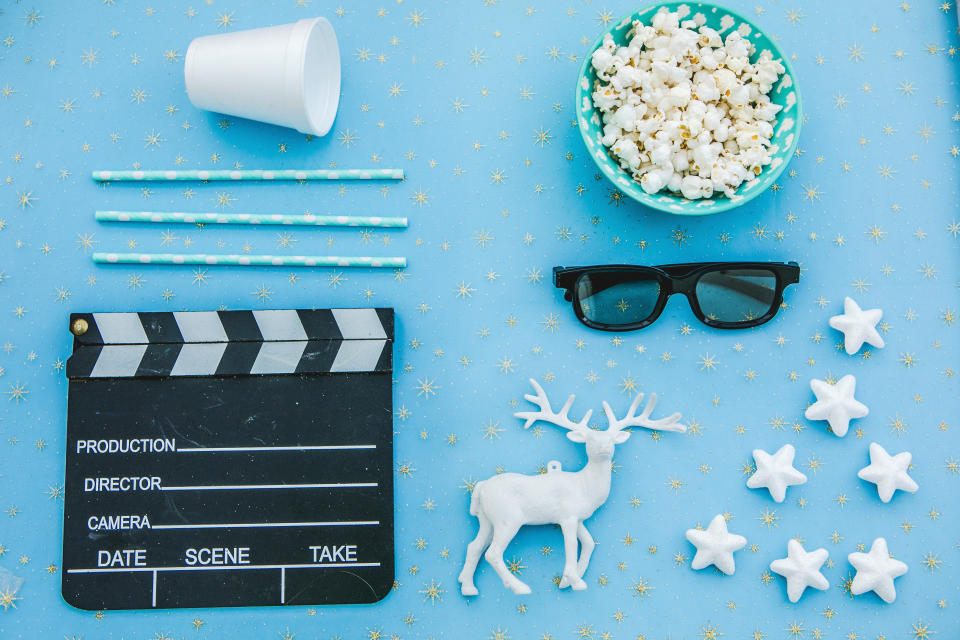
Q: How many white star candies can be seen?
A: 7